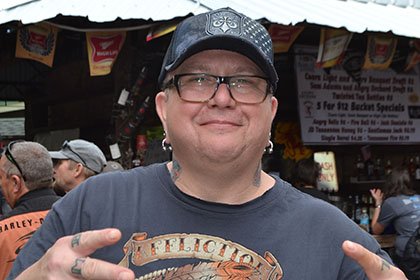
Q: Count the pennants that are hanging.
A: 7